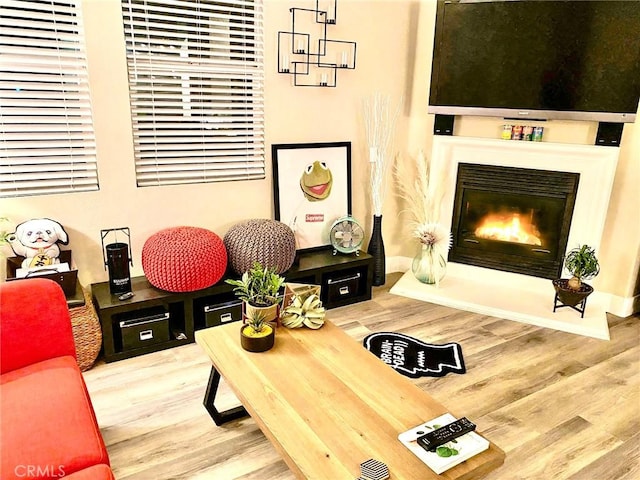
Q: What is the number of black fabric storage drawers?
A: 3